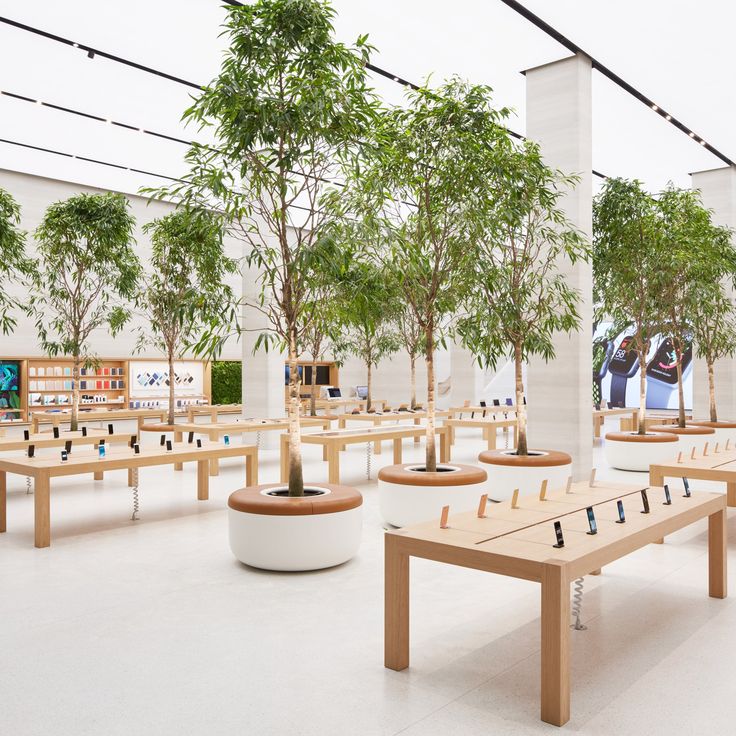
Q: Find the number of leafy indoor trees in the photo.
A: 12